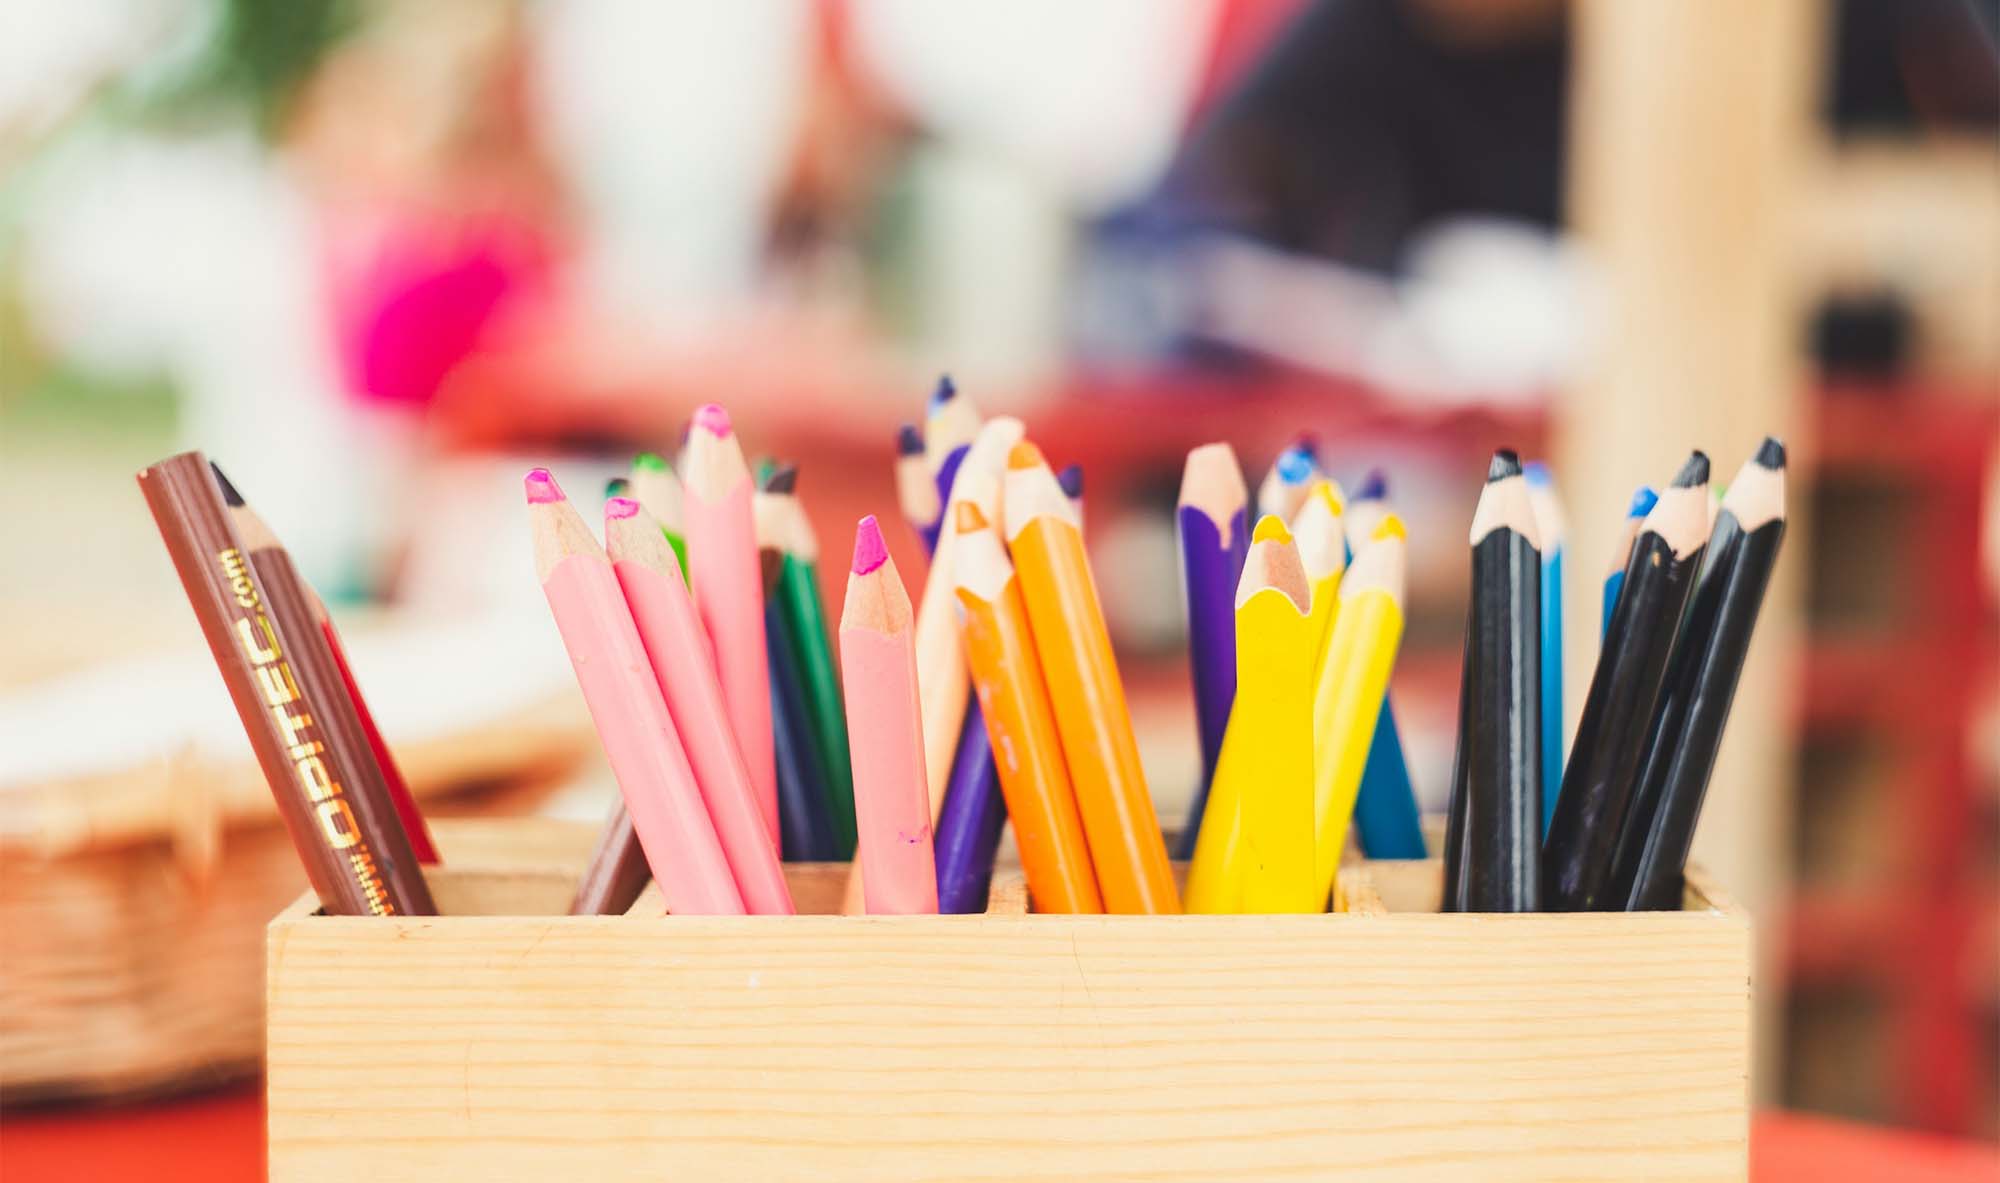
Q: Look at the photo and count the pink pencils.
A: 4